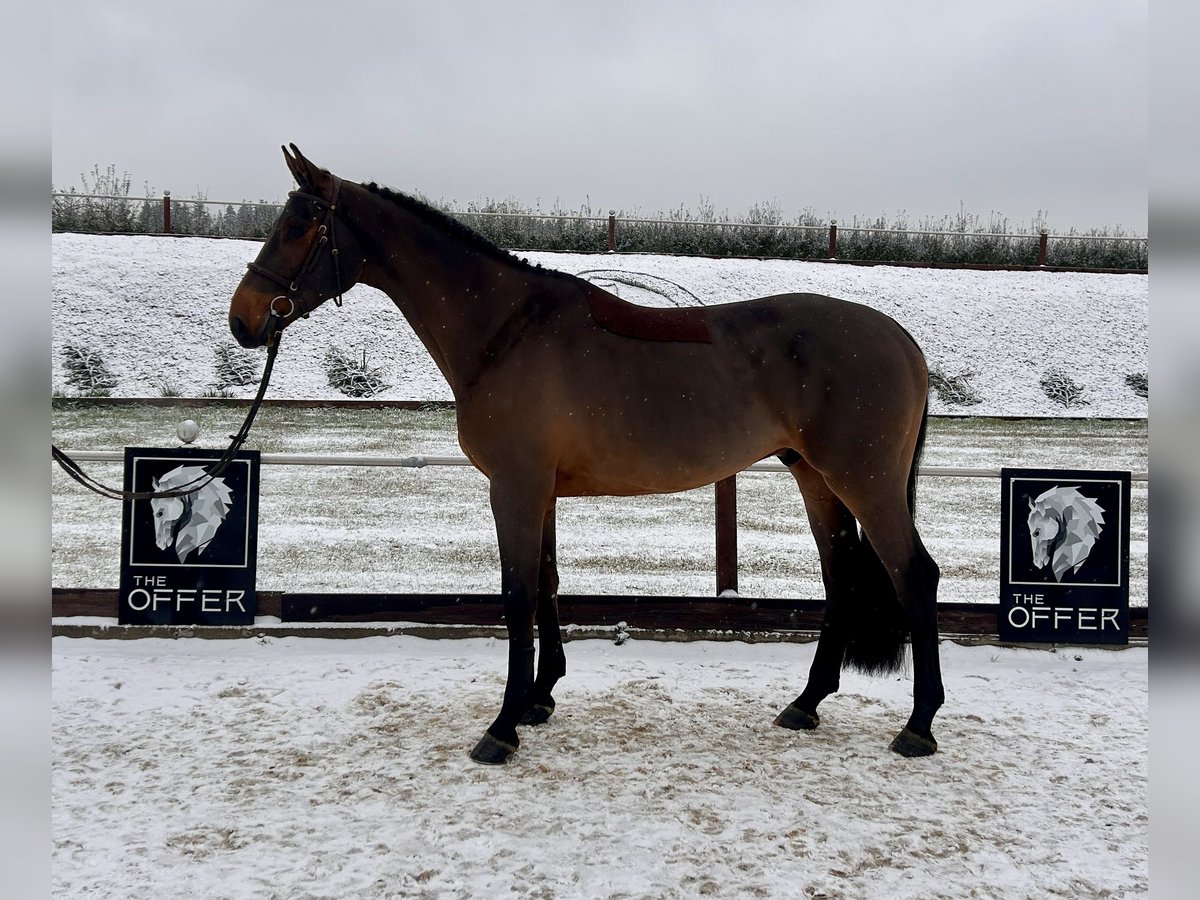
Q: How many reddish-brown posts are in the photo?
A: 5